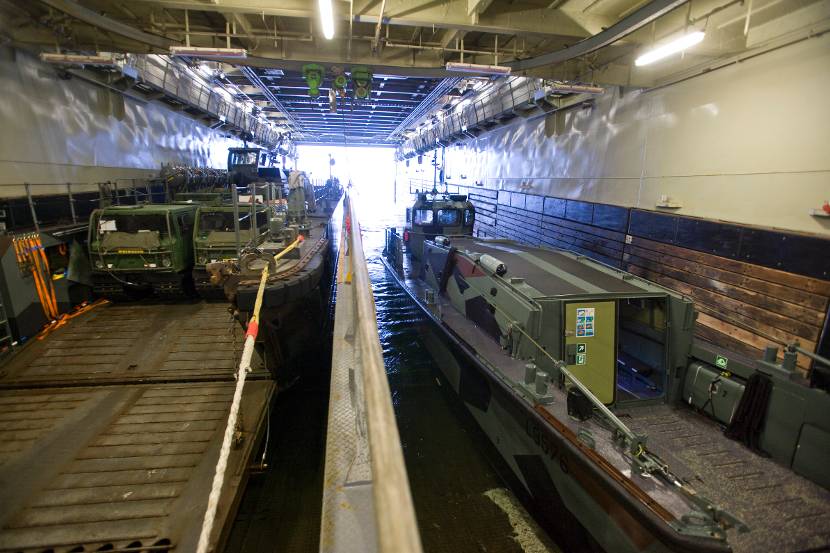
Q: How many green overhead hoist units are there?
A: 3